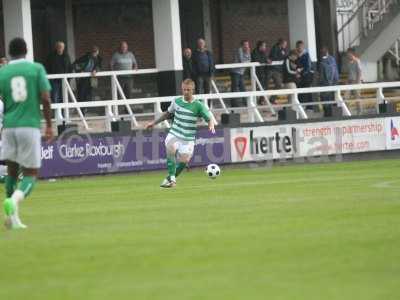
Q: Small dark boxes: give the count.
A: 6